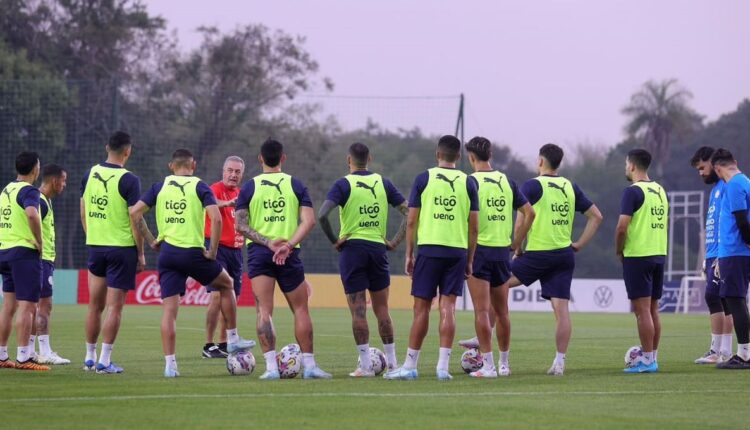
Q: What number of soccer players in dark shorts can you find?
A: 12